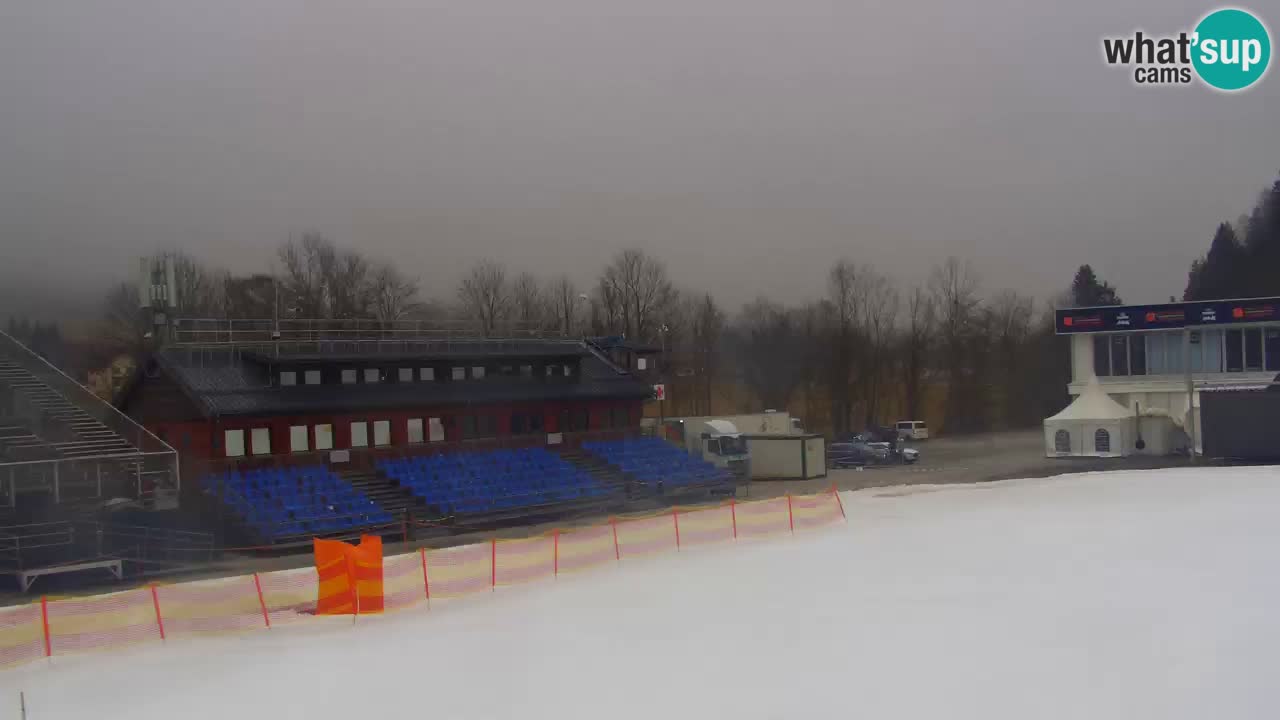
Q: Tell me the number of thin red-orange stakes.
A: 11